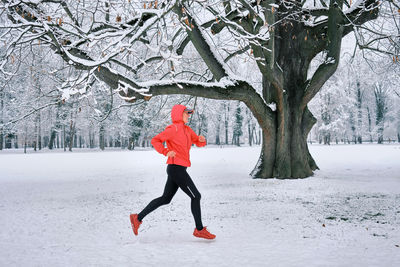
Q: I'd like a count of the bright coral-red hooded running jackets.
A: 1